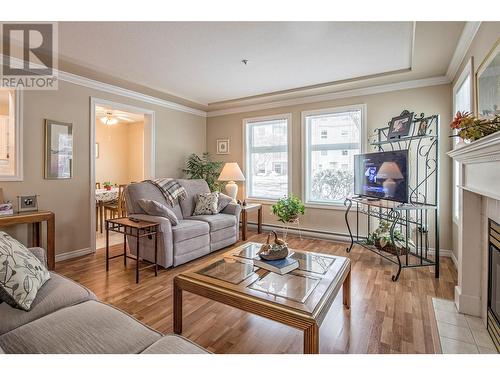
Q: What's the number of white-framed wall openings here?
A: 5